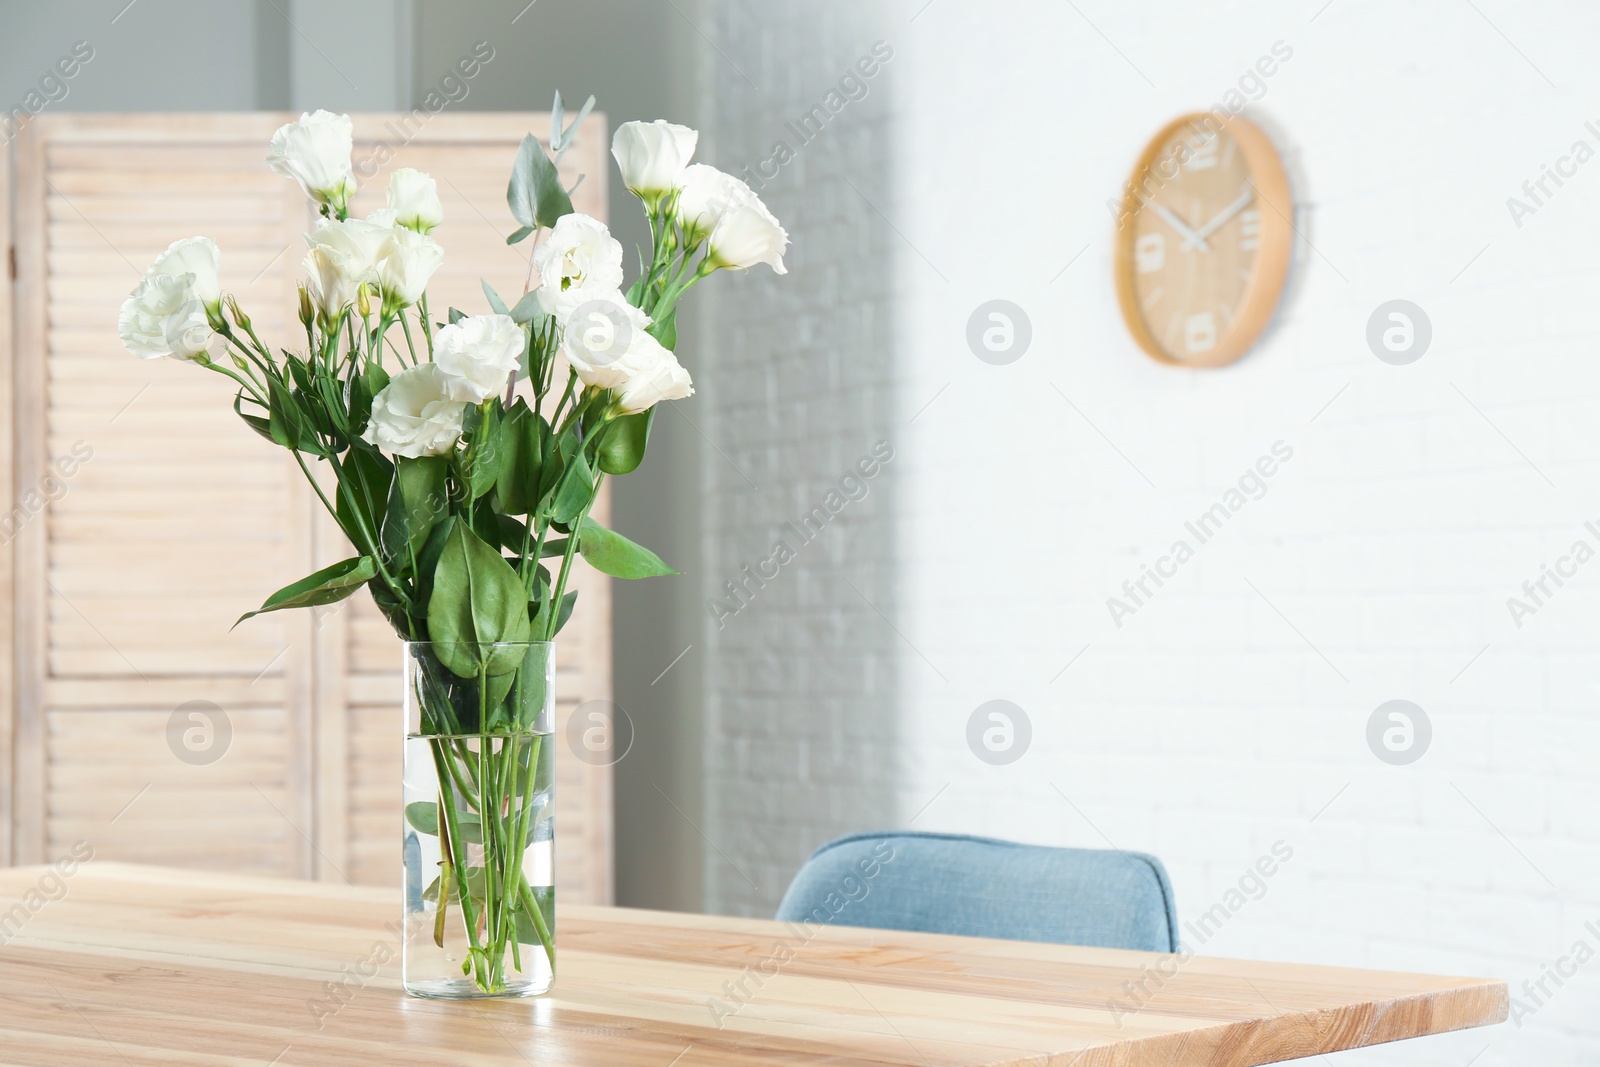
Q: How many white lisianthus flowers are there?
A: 15